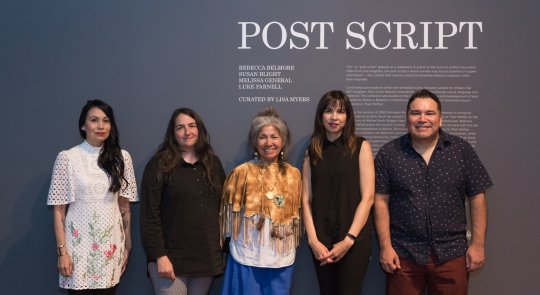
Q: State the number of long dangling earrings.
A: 2